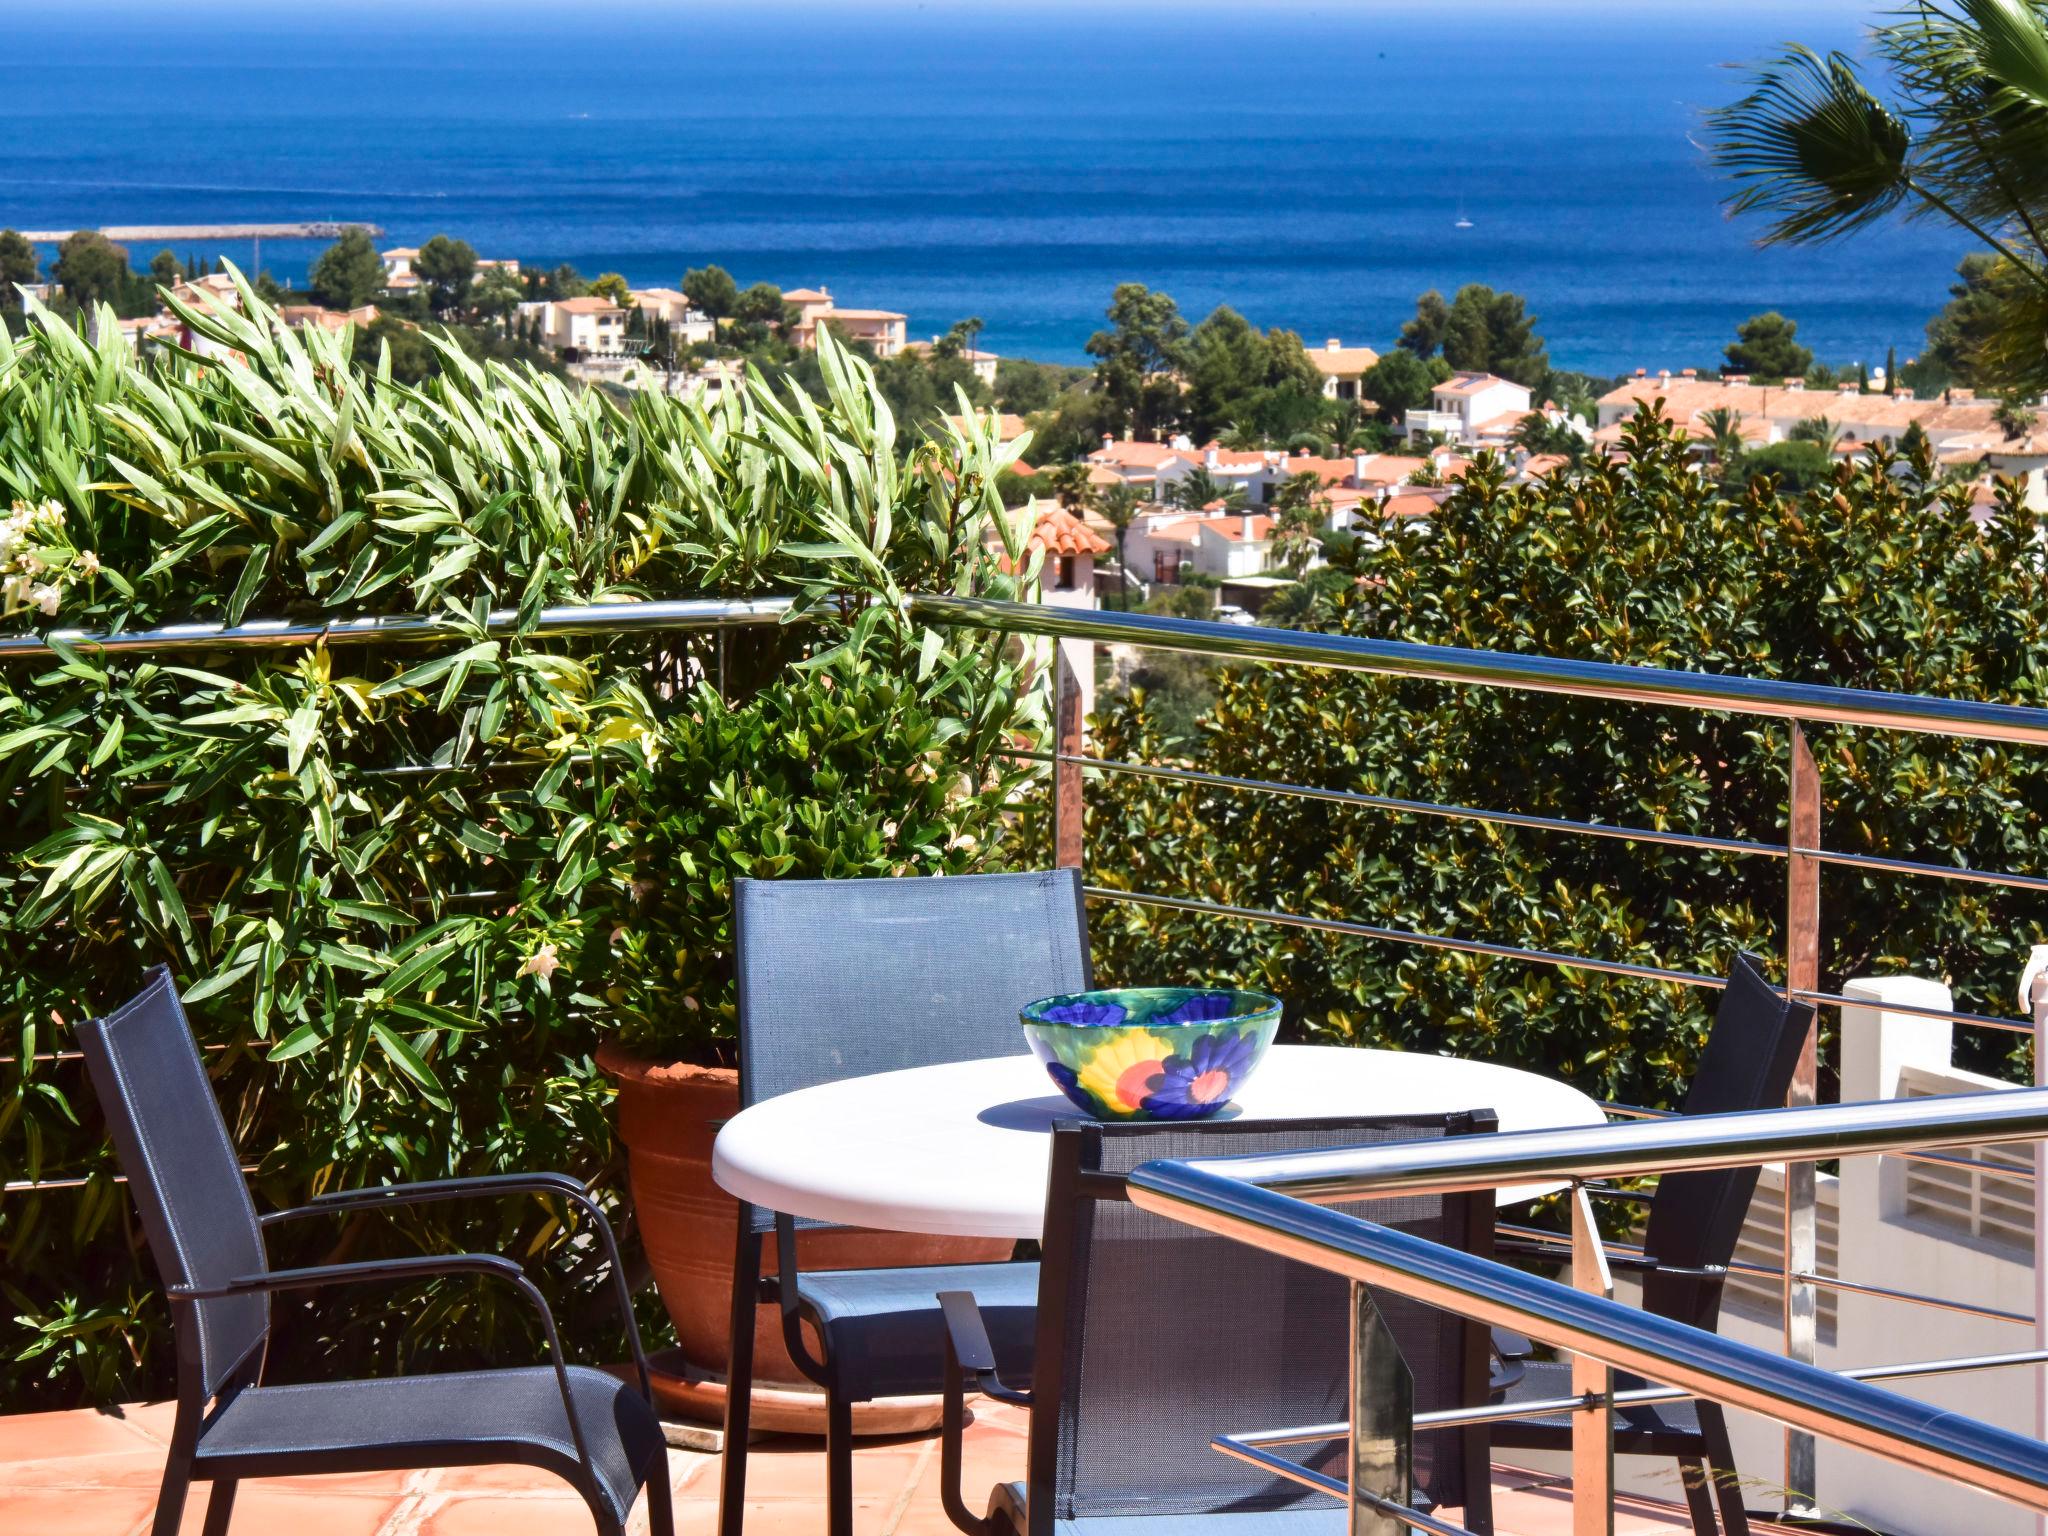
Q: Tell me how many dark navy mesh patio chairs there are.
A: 4